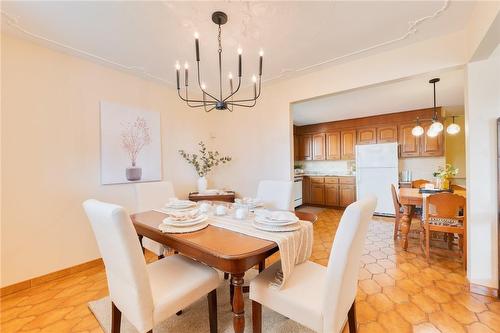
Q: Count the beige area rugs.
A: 1